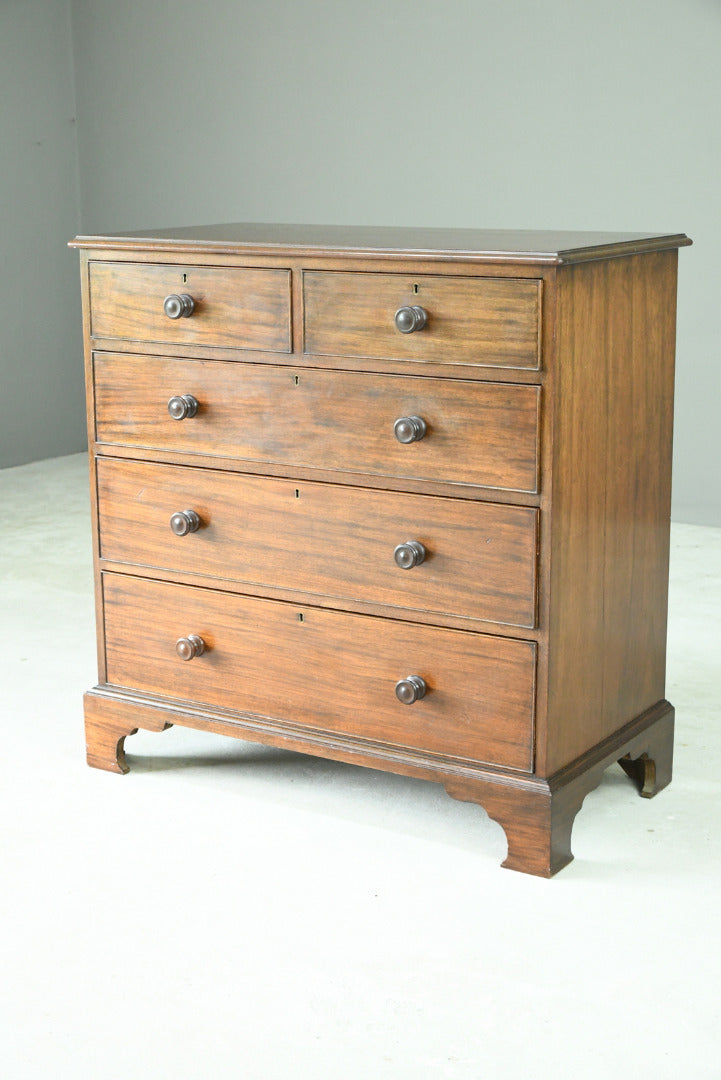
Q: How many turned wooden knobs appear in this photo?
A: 8